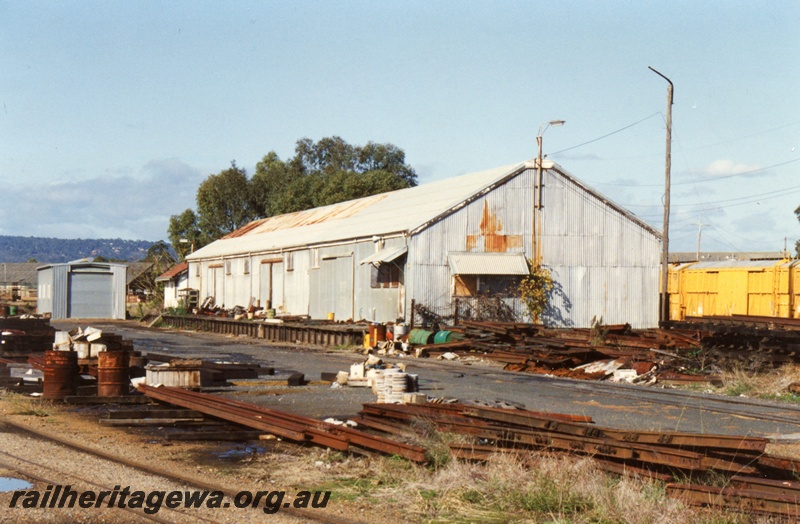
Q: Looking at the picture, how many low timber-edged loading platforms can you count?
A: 1